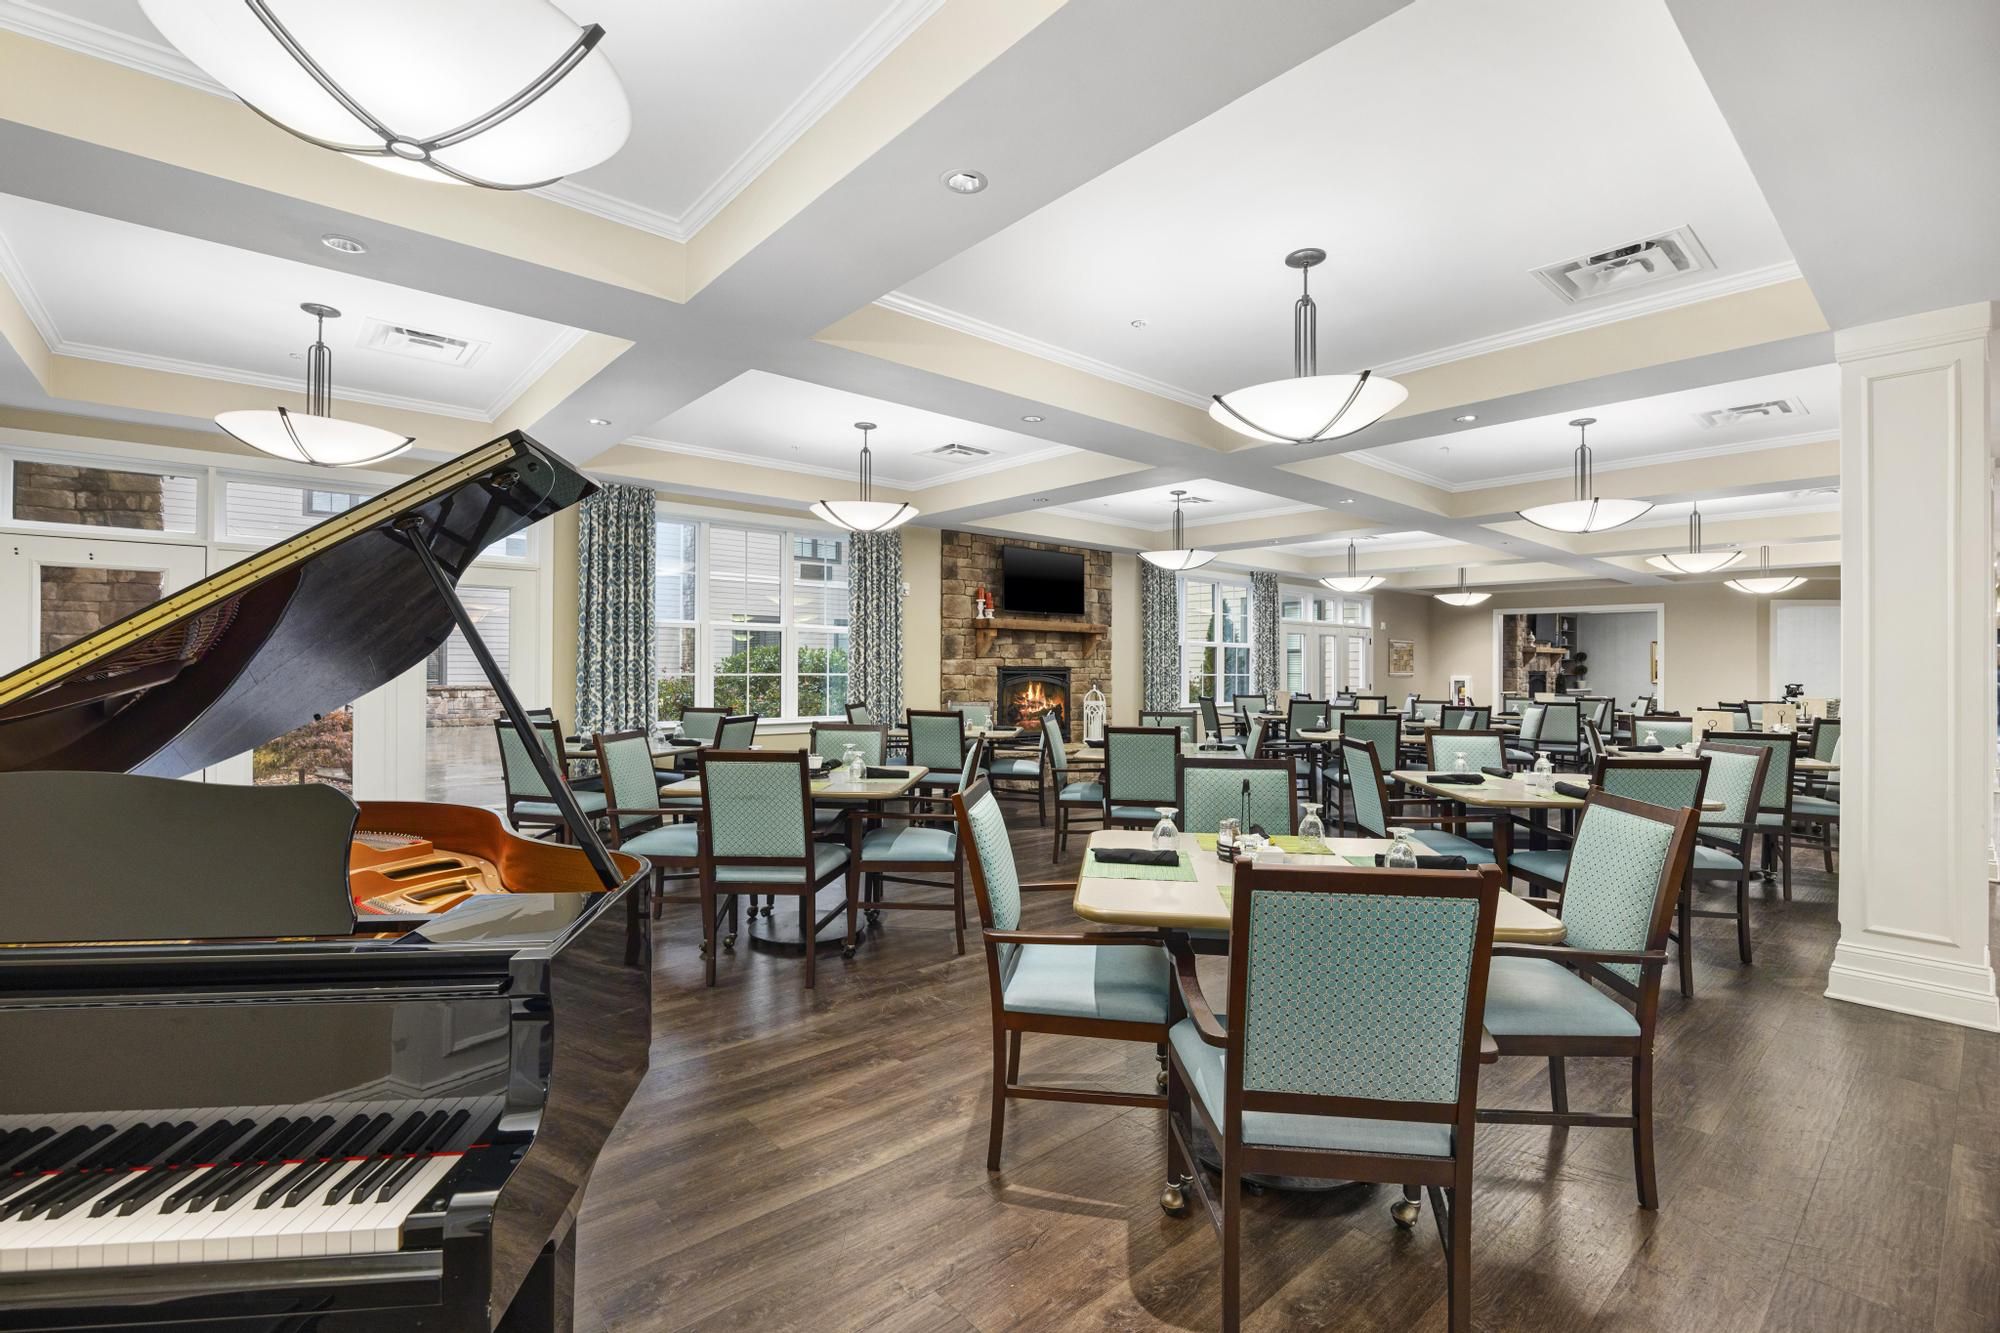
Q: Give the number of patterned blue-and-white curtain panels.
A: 4